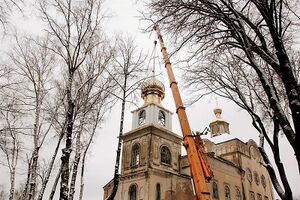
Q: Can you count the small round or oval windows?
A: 3